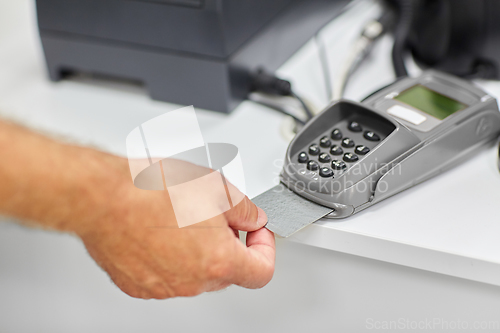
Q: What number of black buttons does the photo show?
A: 14